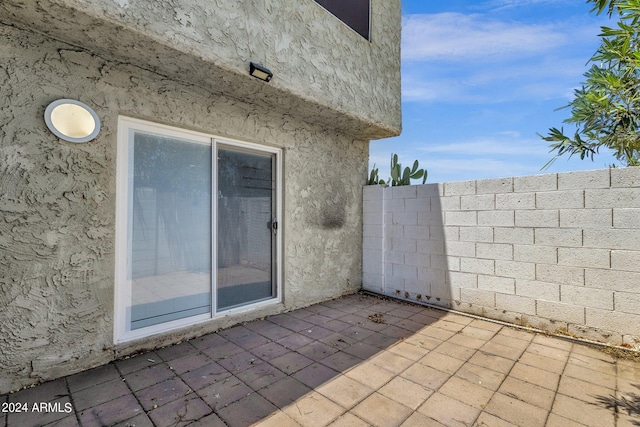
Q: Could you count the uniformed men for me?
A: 0